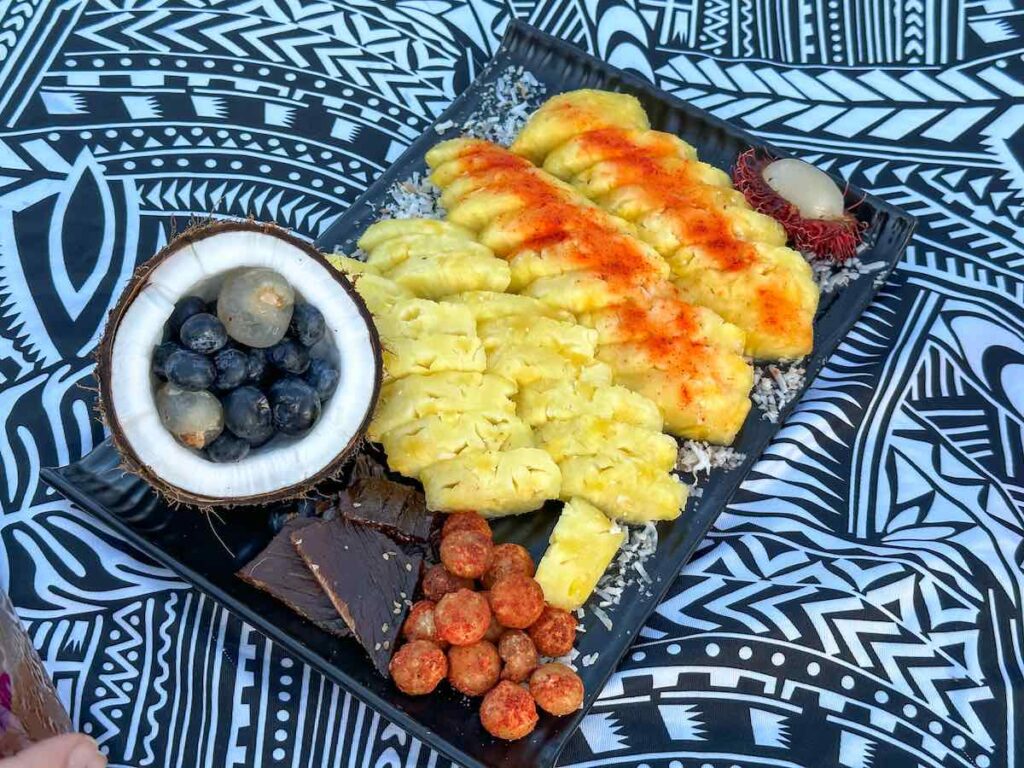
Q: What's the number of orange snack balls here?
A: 14